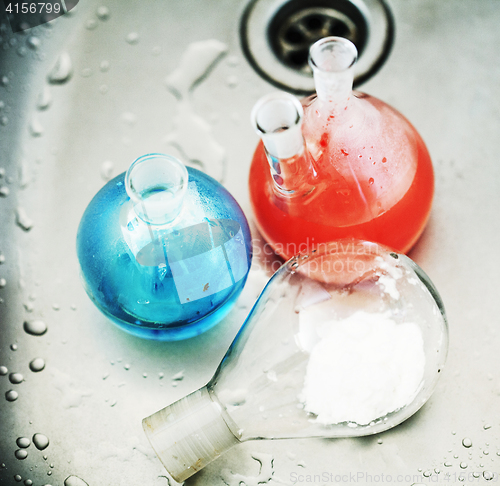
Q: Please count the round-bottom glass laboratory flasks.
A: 3